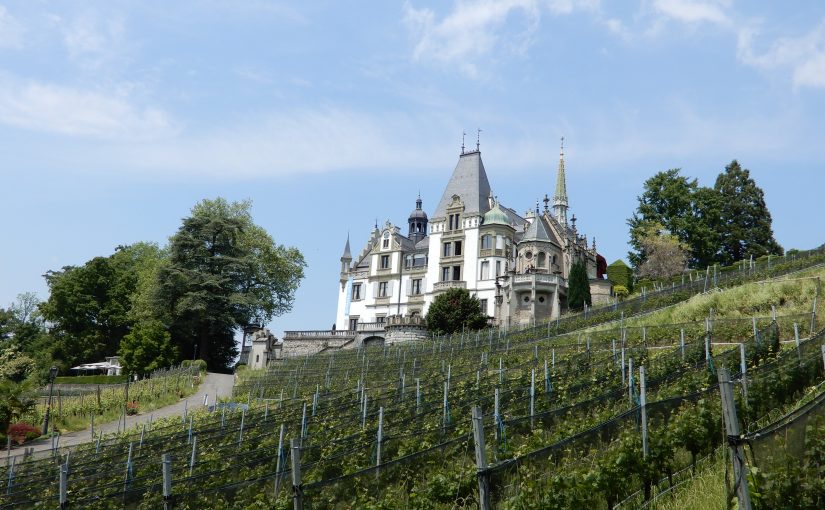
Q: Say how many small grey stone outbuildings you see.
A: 1